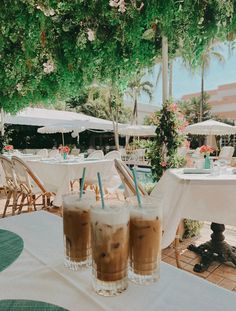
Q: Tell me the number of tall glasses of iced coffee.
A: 3